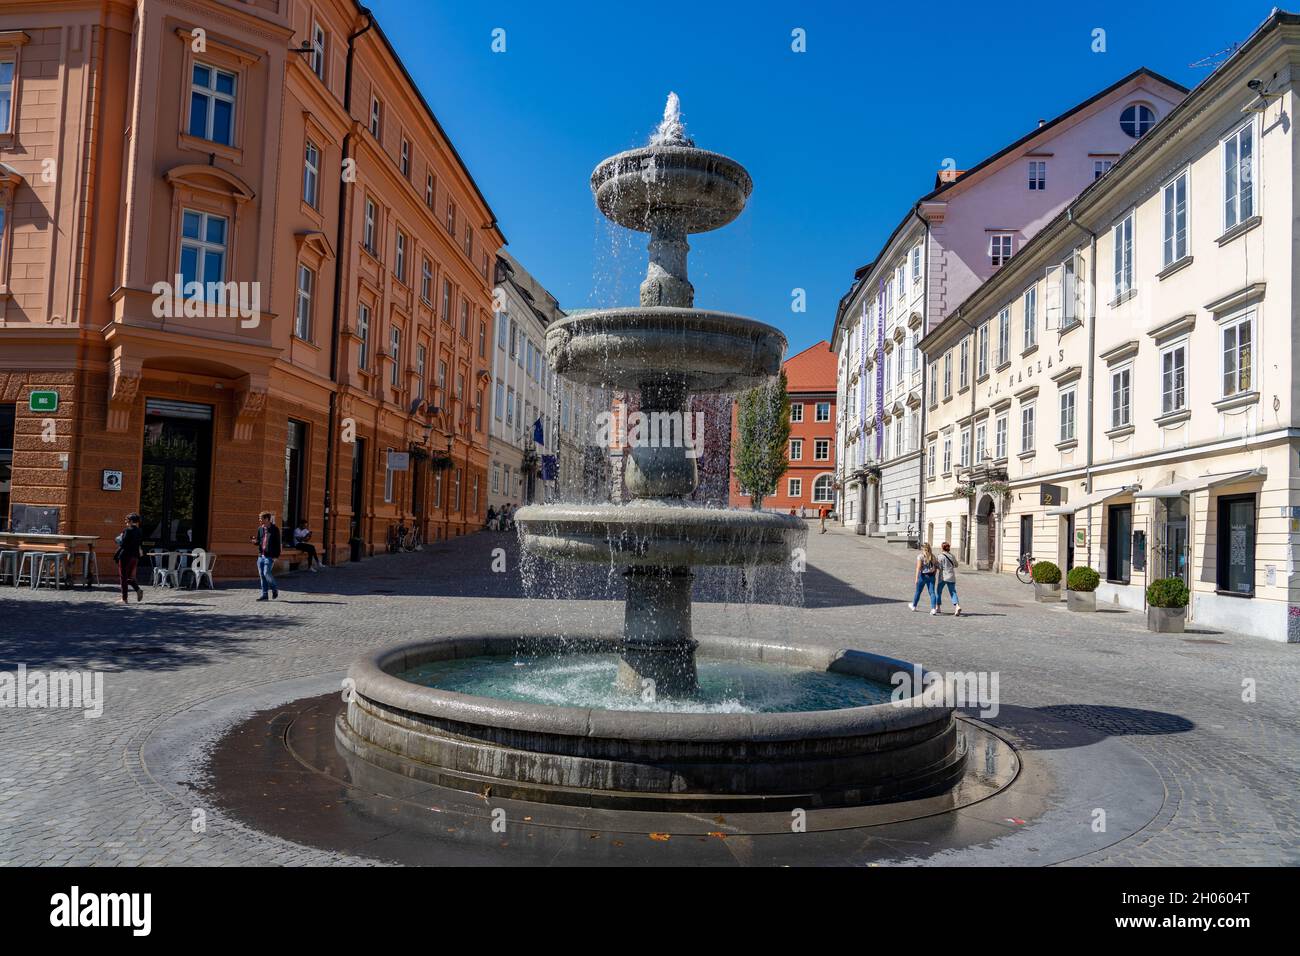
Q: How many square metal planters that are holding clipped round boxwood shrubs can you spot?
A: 3